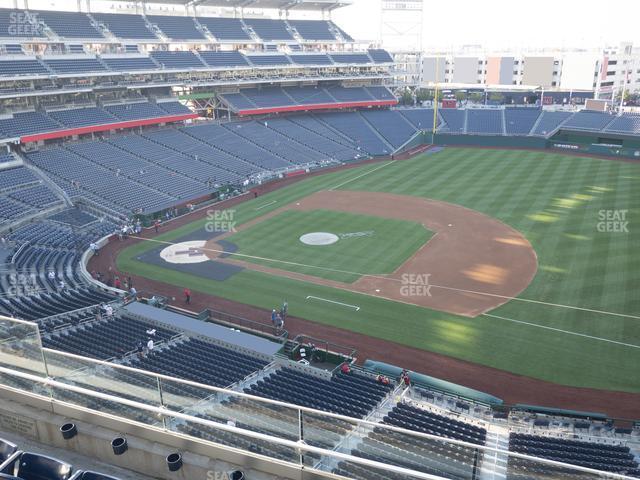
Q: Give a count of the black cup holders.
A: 4